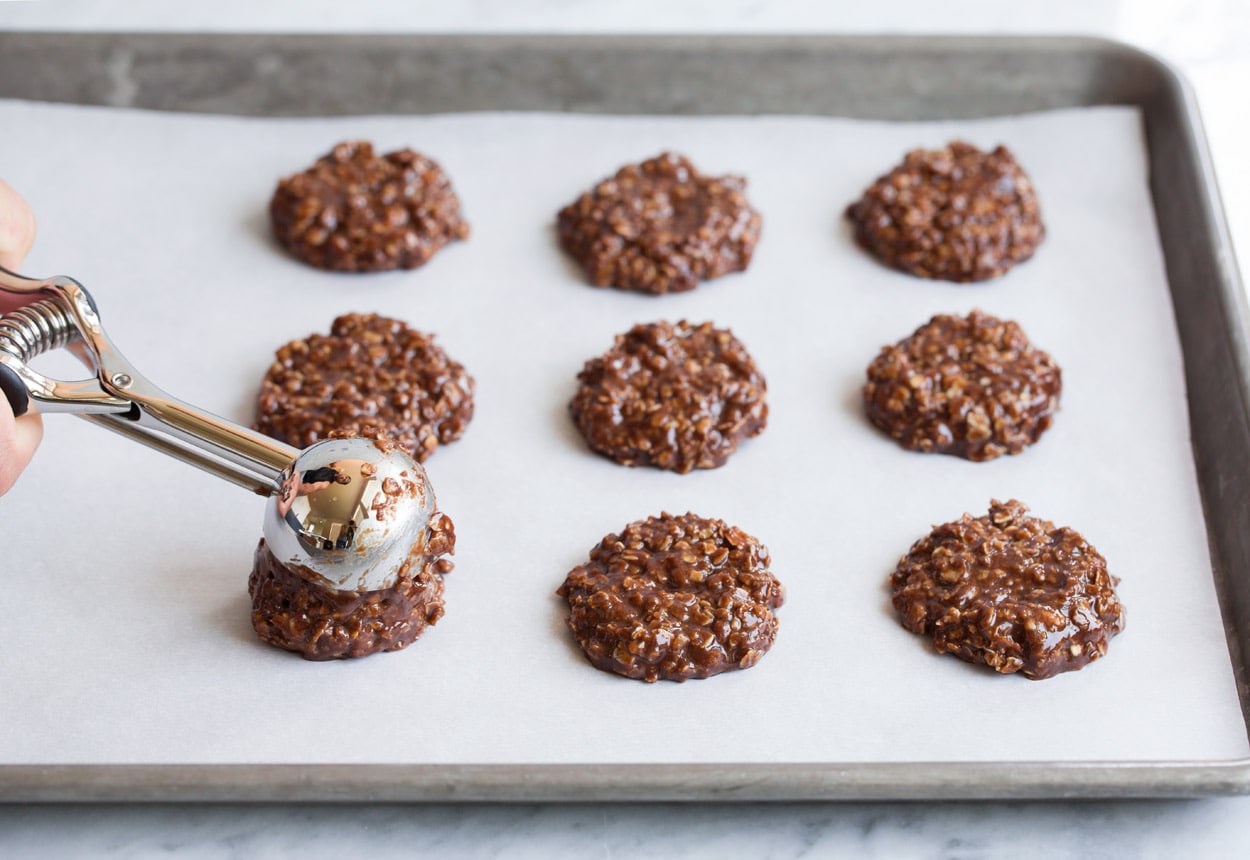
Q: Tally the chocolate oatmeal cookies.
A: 9